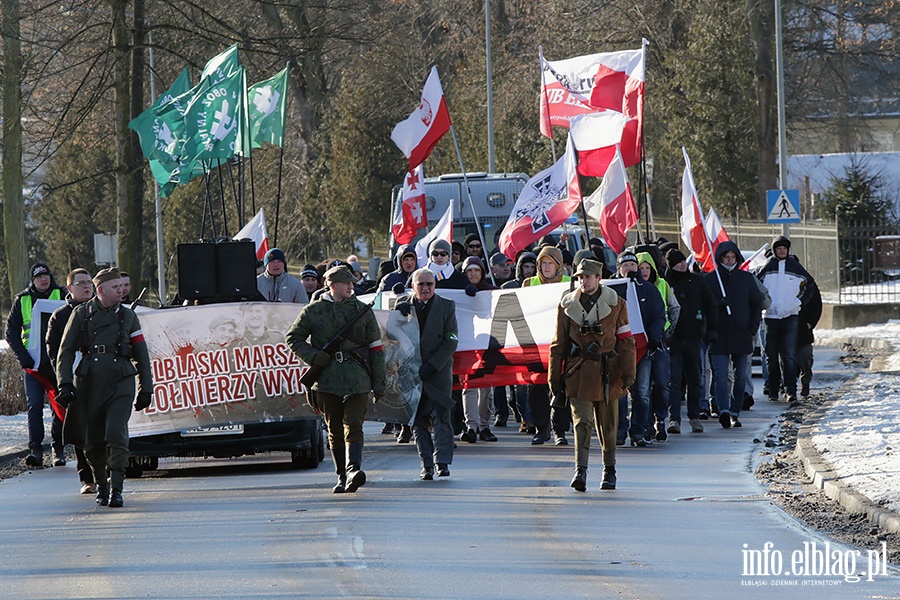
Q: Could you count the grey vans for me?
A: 1